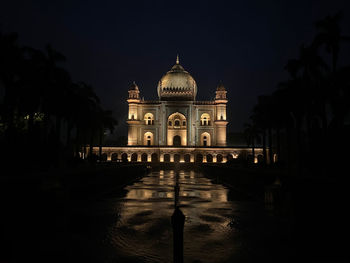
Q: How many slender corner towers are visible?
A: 2